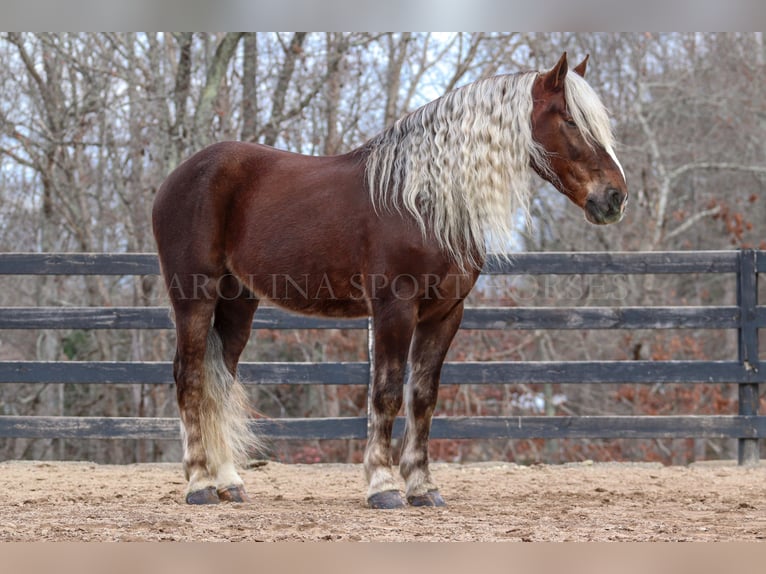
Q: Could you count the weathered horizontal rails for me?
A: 4